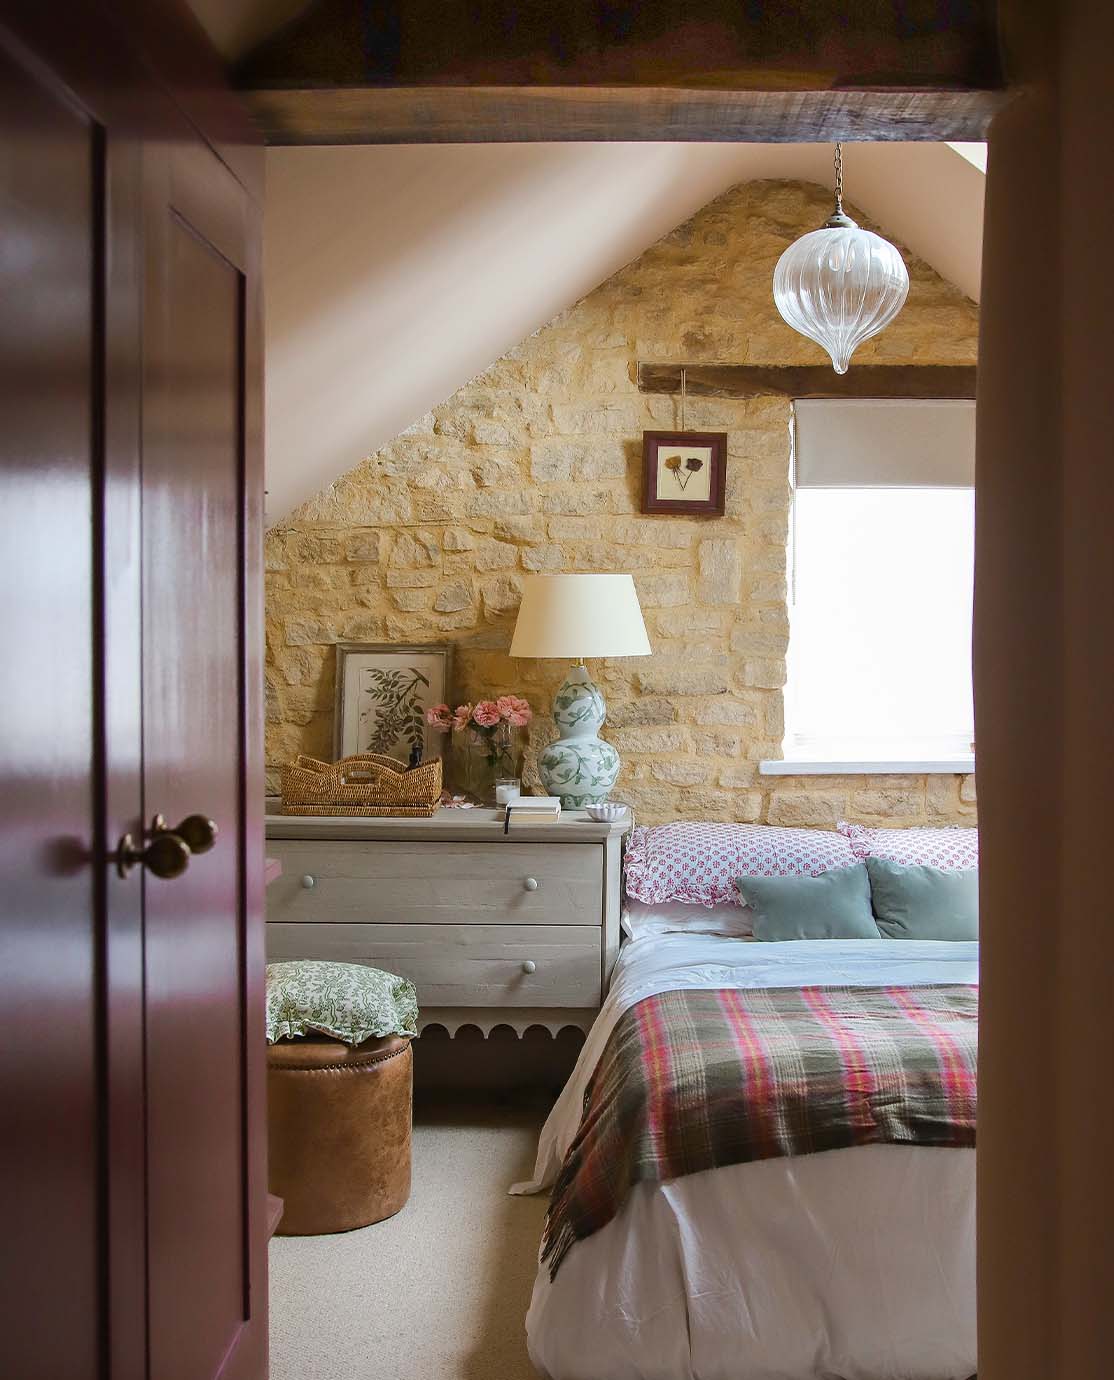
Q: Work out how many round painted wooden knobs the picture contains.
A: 3